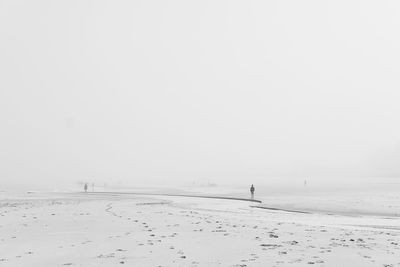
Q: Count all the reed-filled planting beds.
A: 0